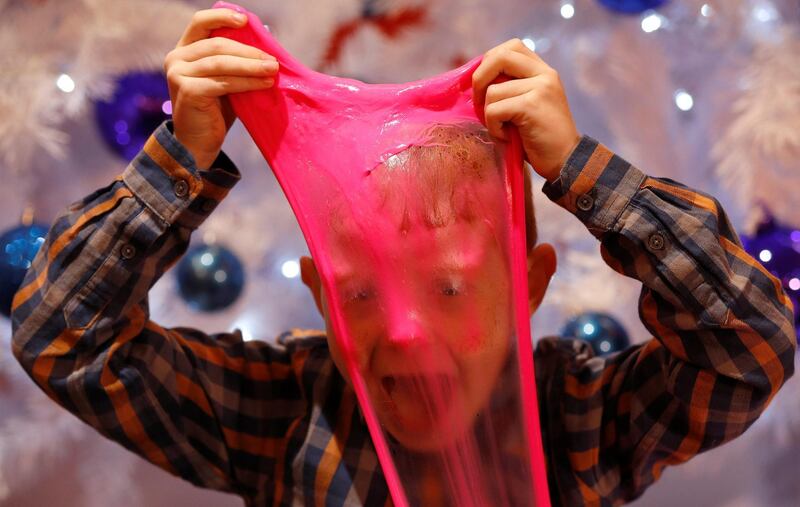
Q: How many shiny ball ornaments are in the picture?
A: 6